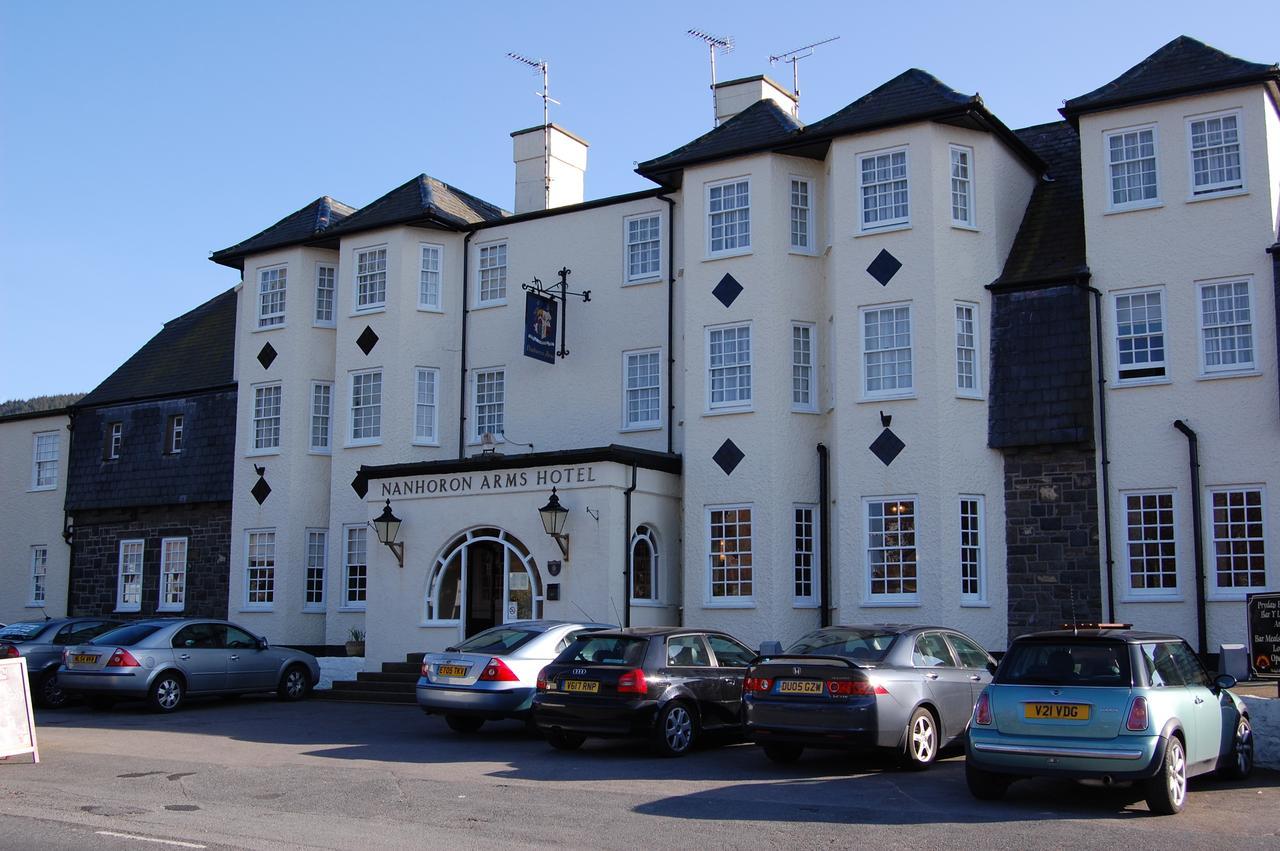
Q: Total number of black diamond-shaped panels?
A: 8